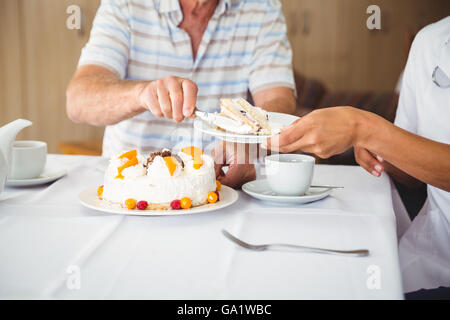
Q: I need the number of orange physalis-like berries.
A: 5